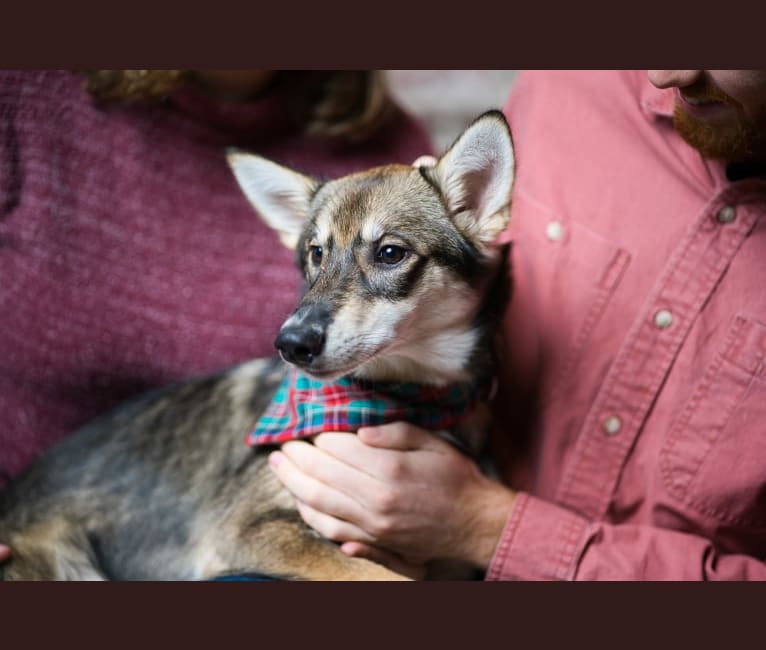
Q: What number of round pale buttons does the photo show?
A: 4